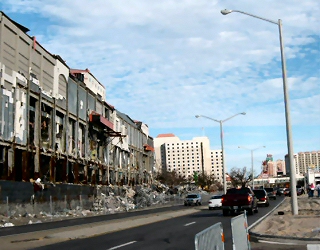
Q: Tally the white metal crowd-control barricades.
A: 2